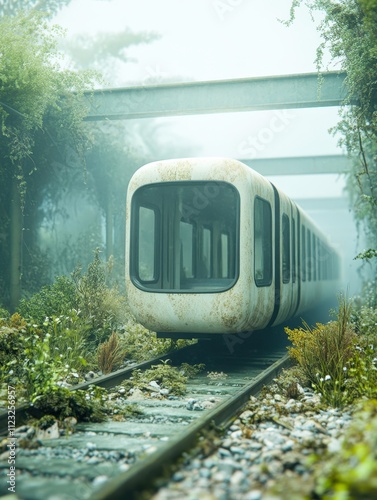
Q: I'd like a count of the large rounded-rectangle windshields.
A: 1